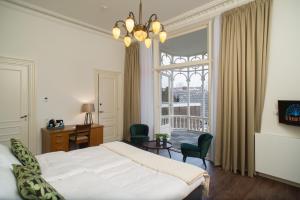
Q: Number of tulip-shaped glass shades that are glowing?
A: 6